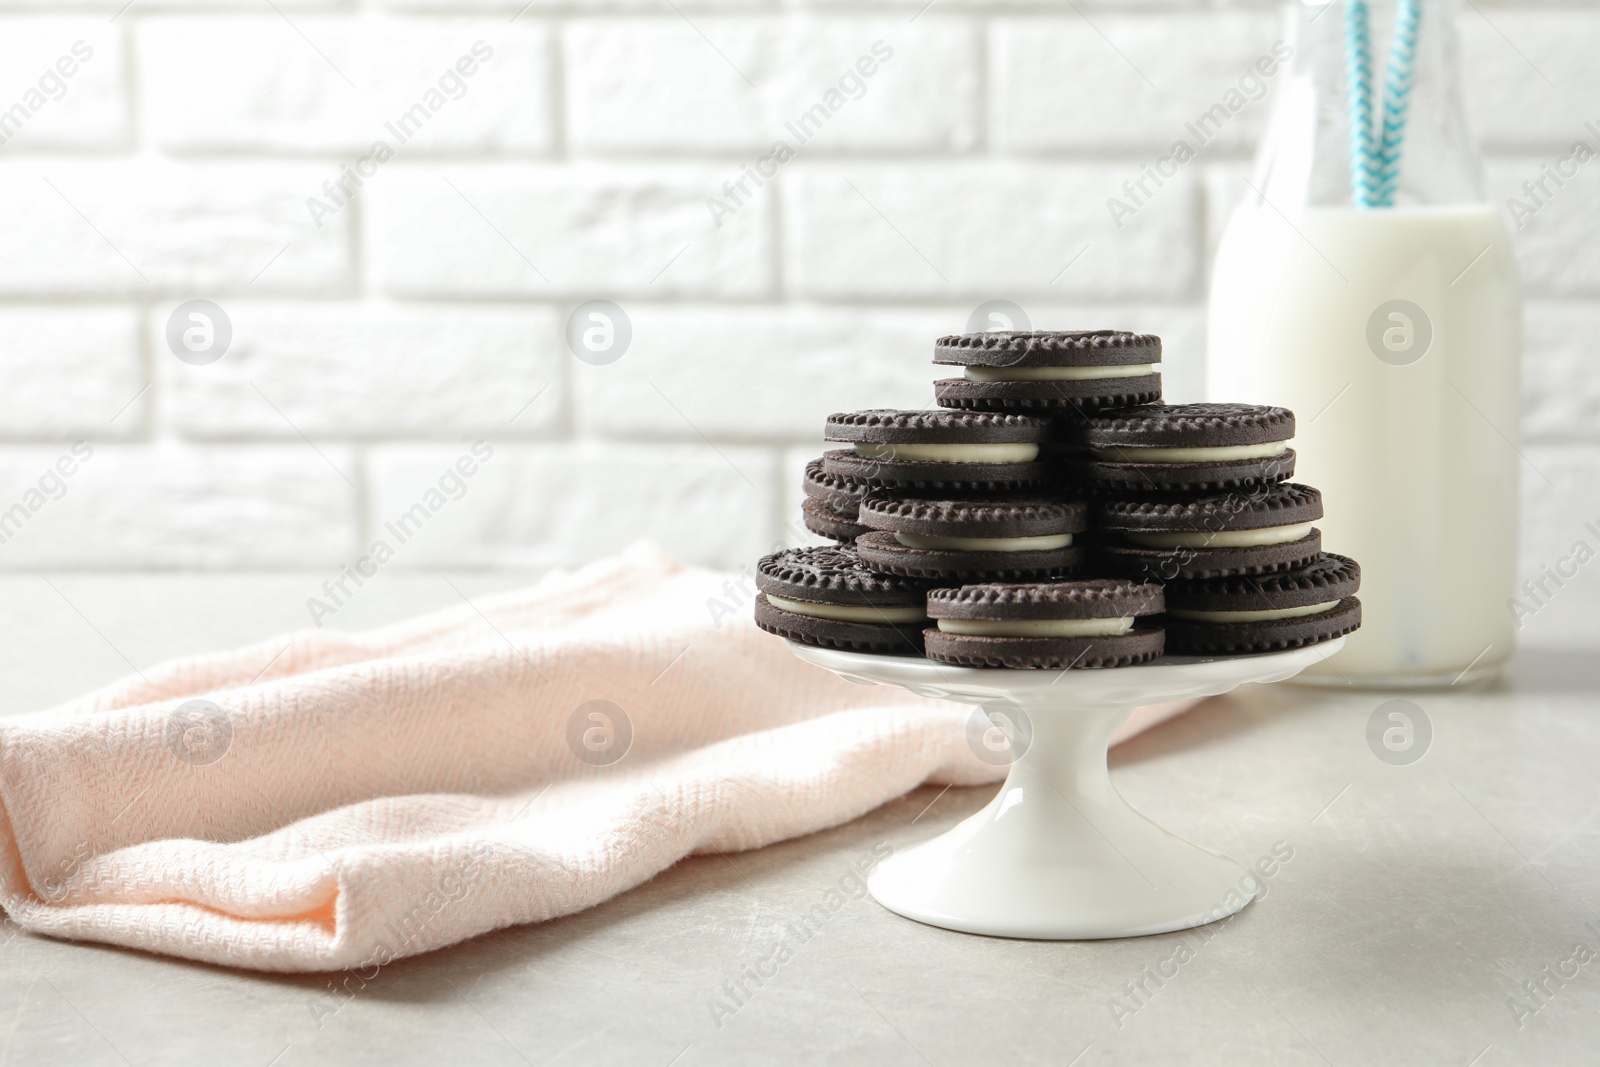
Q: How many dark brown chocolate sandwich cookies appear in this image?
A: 9